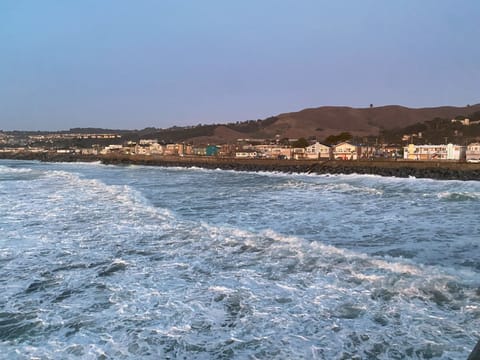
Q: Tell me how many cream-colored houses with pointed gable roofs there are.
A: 2